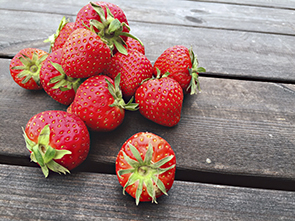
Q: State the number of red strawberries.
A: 12